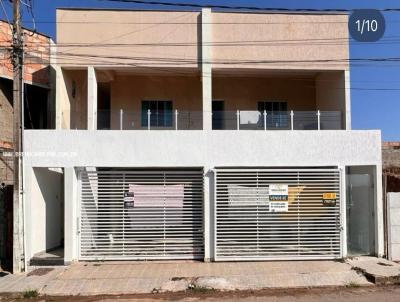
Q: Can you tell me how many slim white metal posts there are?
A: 7